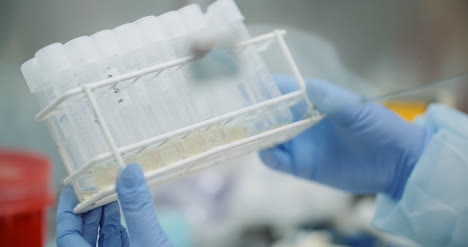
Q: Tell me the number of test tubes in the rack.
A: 9